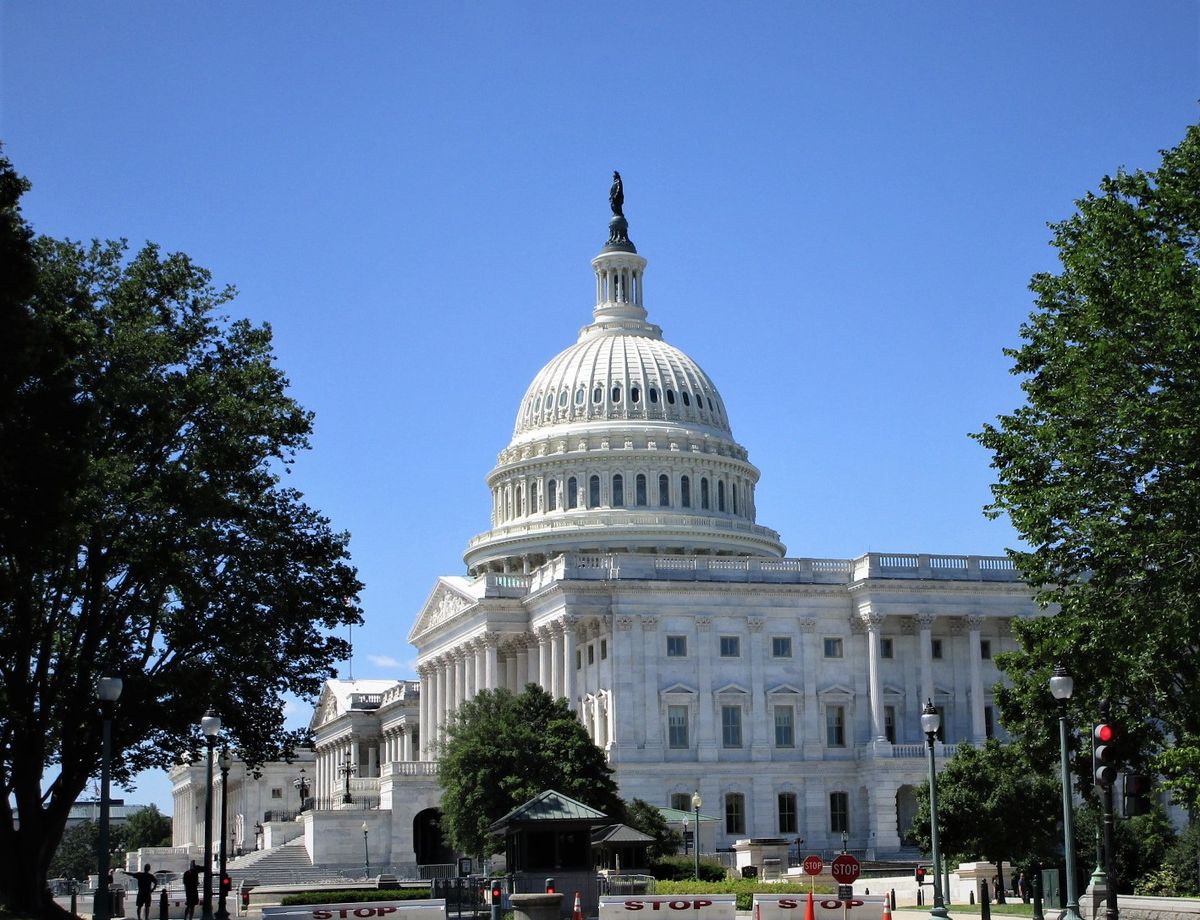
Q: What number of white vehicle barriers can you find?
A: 3